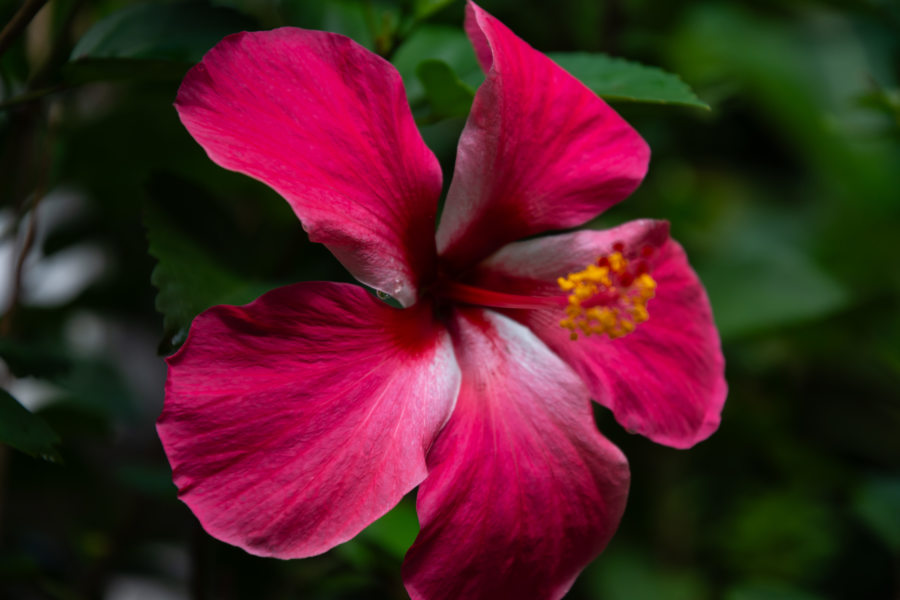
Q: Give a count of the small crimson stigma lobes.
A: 5